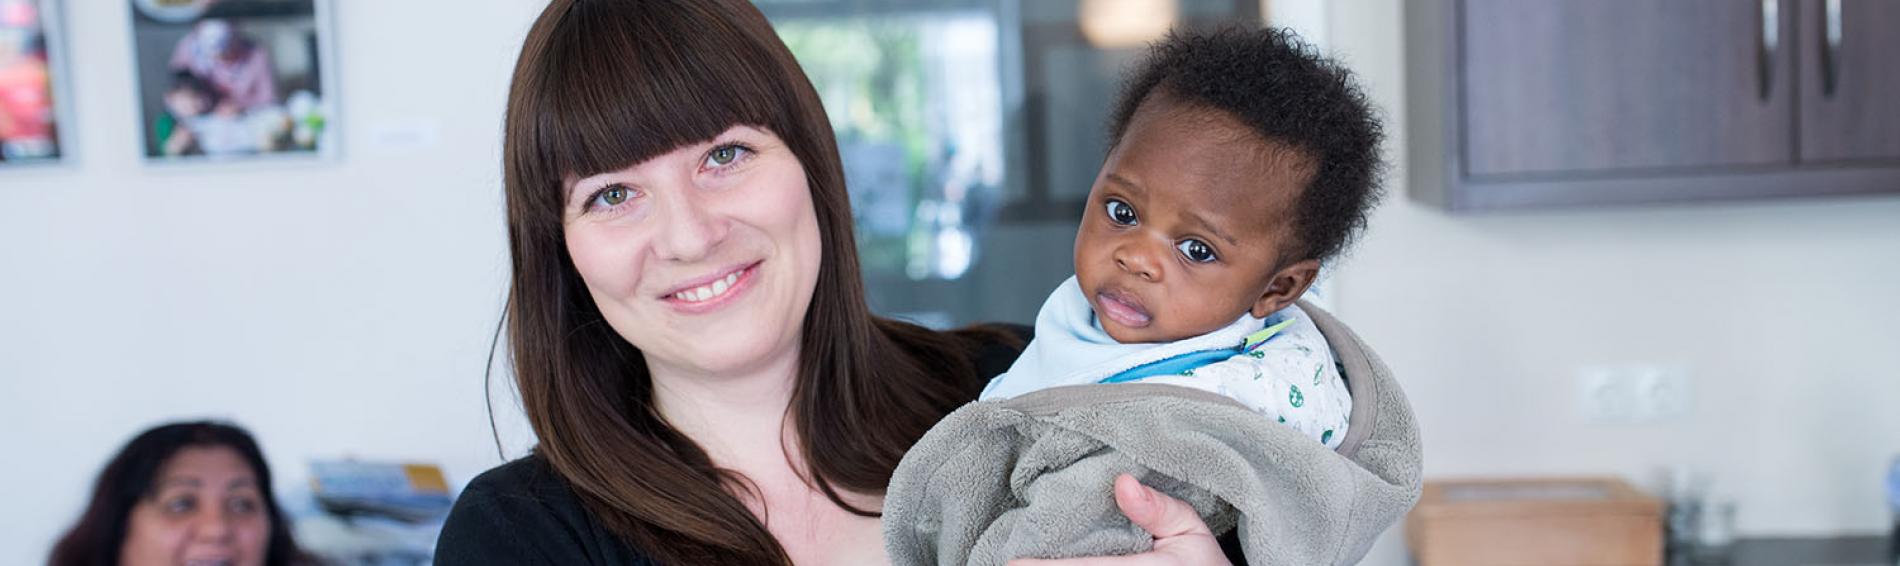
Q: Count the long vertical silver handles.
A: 2